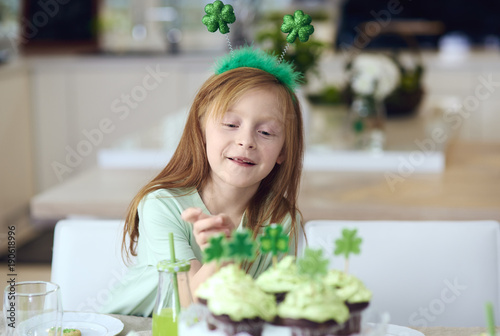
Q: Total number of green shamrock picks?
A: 5